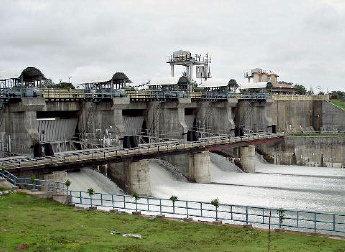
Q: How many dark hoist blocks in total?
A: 5